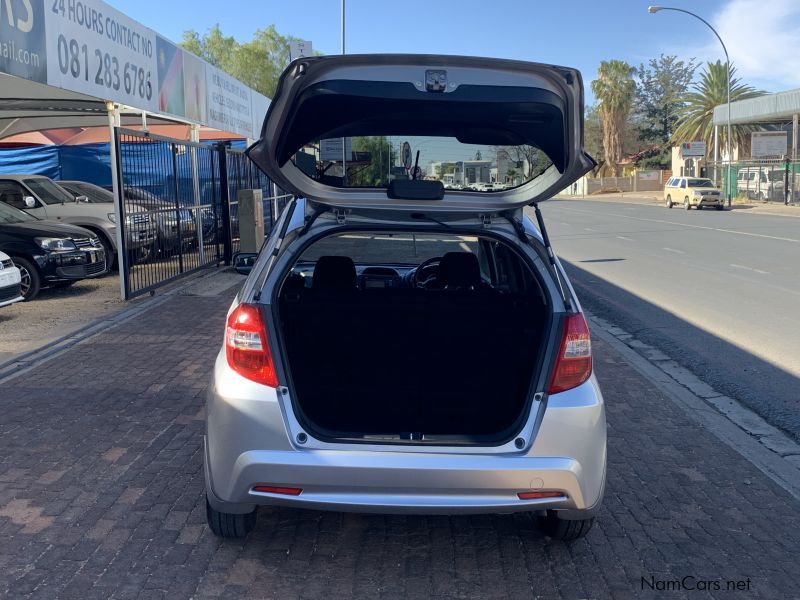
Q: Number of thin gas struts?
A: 2